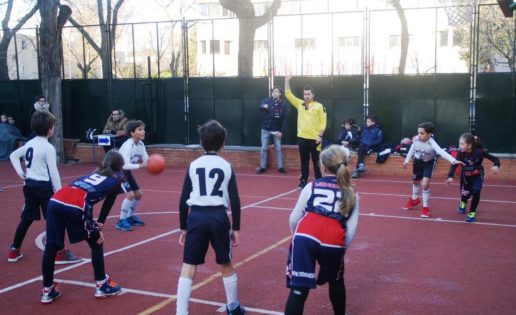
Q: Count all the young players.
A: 7